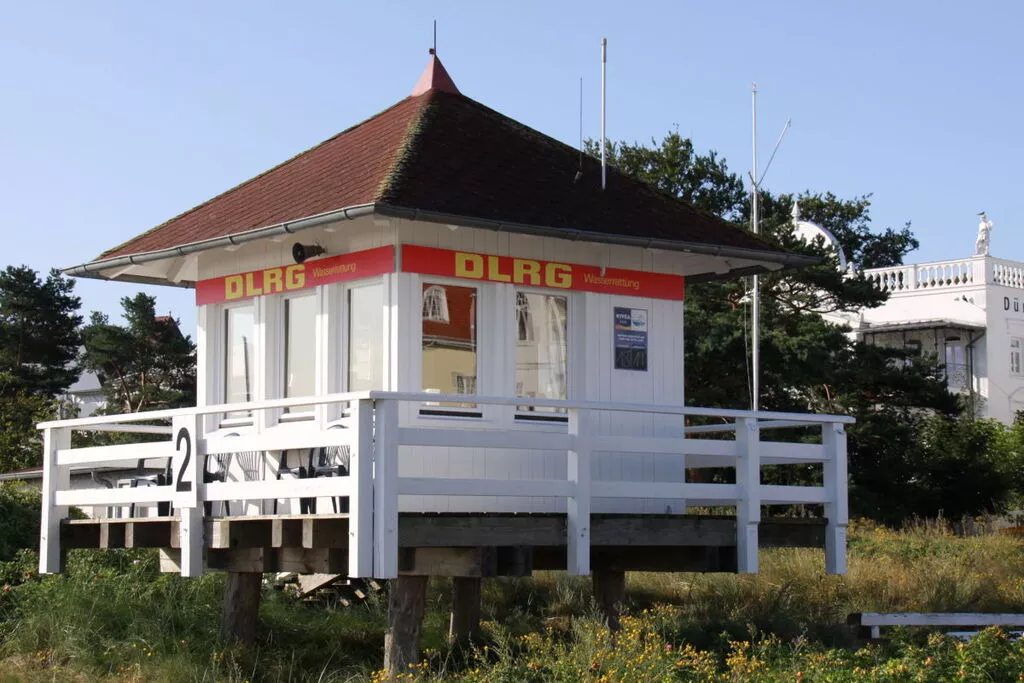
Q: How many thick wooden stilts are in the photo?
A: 4